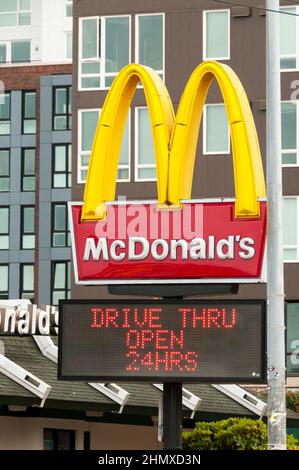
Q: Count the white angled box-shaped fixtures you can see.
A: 4